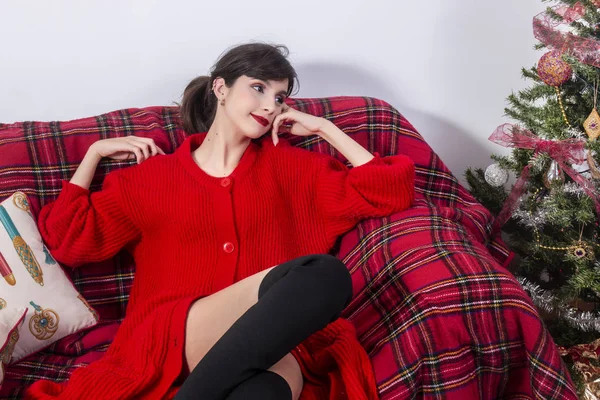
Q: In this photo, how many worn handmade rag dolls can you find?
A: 0